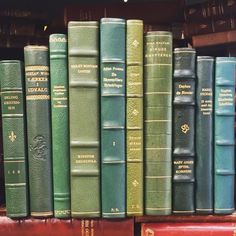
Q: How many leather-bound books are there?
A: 10